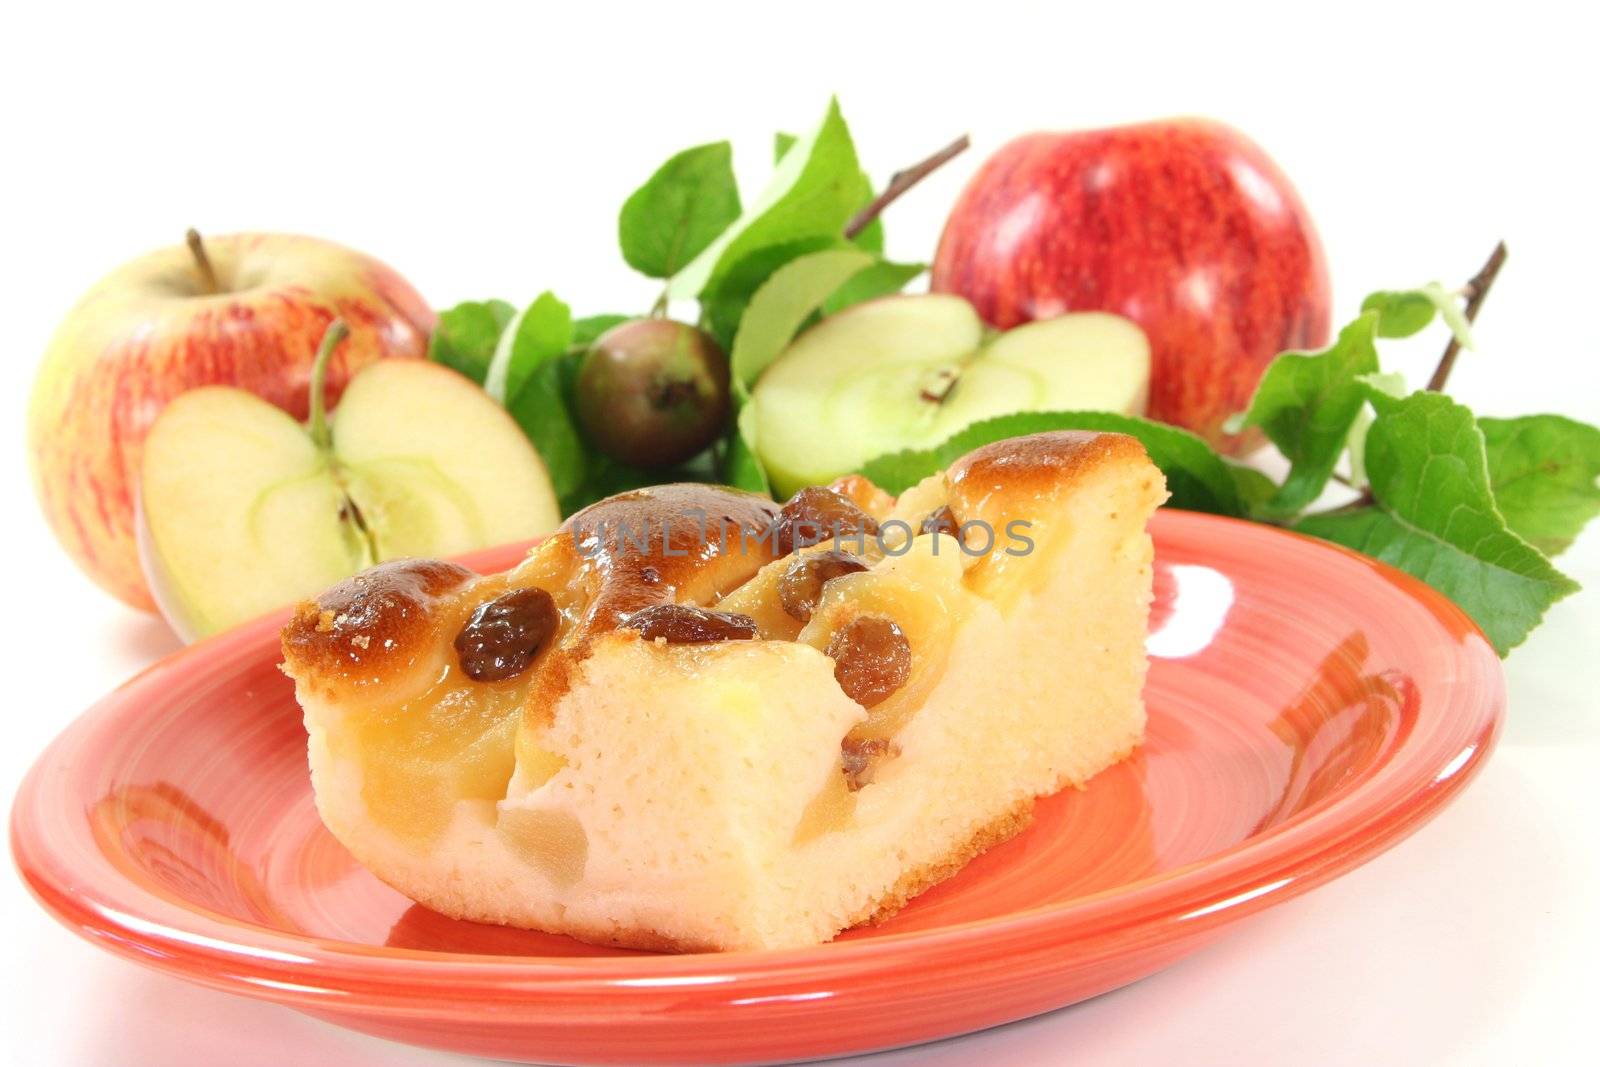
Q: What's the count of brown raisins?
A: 7